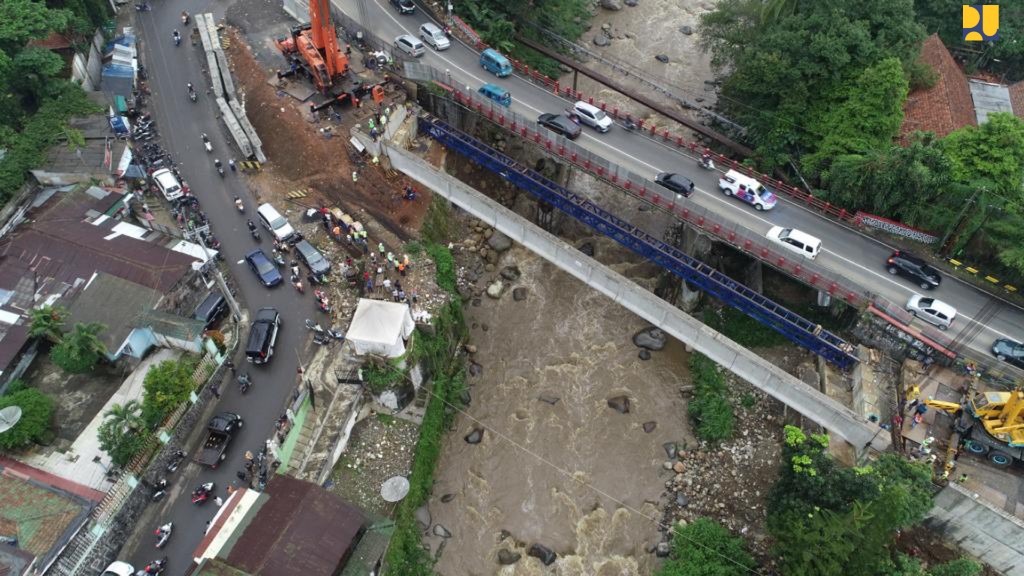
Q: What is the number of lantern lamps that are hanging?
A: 0